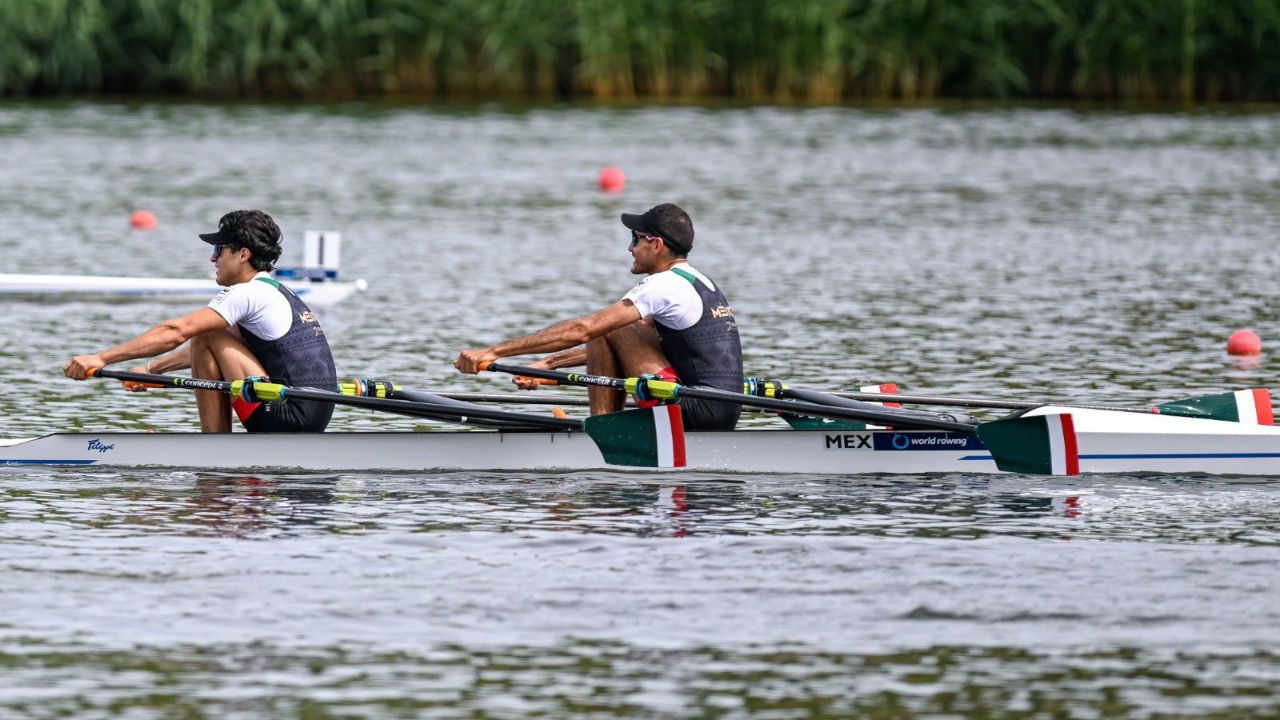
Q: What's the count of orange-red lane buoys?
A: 3